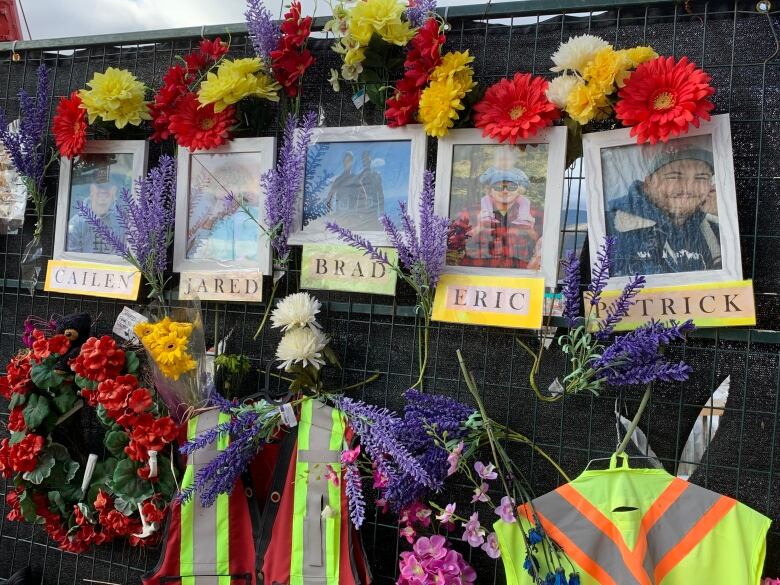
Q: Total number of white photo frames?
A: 5